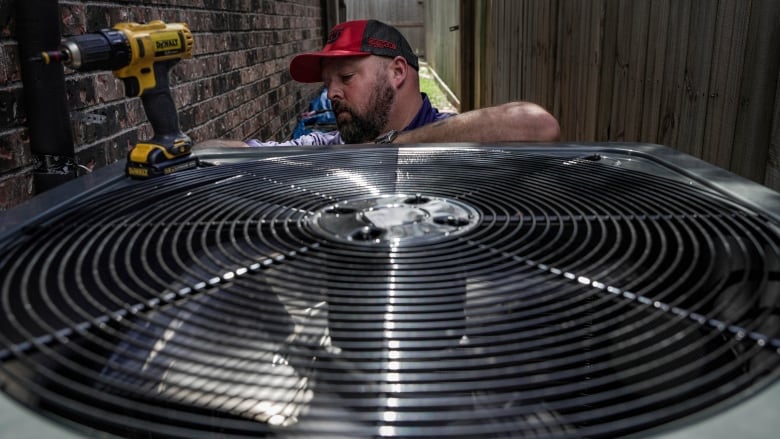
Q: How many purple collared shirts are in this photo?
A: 1